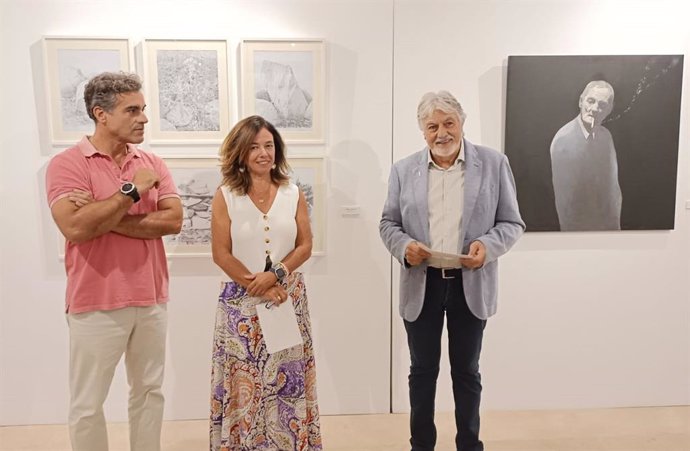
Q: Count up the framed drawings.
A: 6